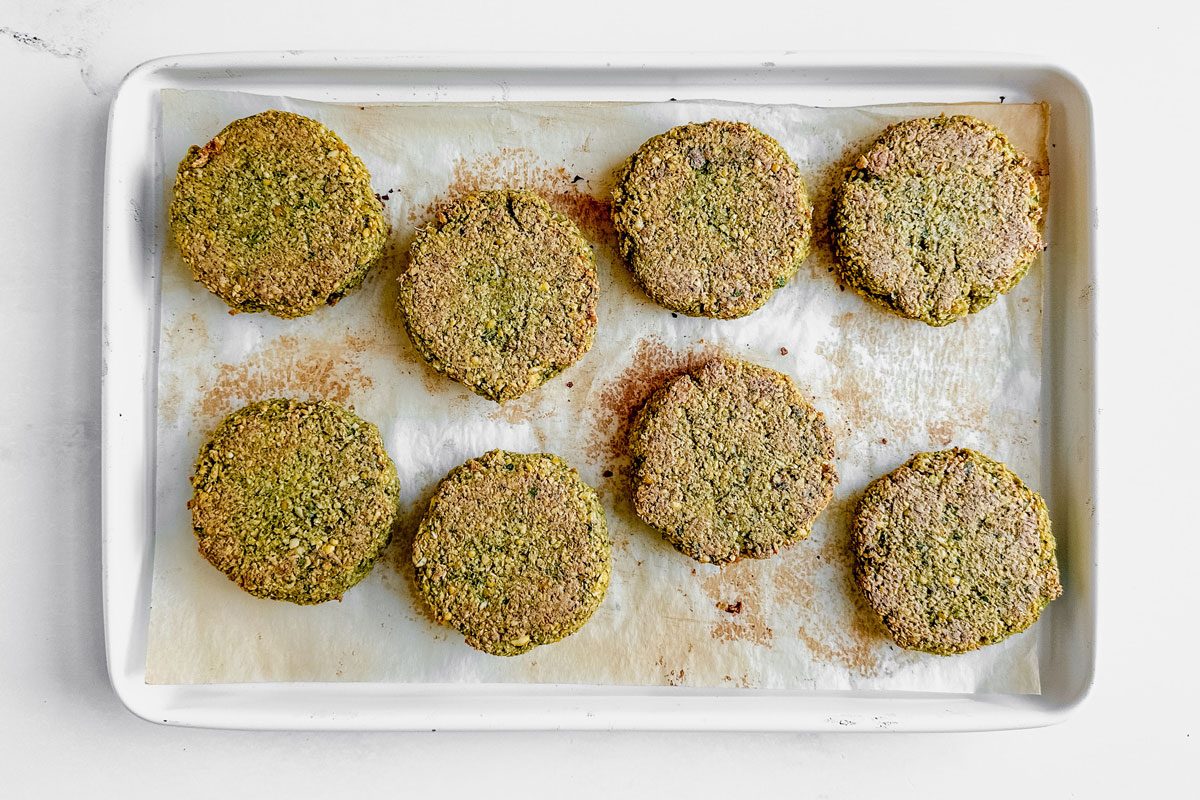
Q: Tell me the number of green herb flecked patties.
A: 8